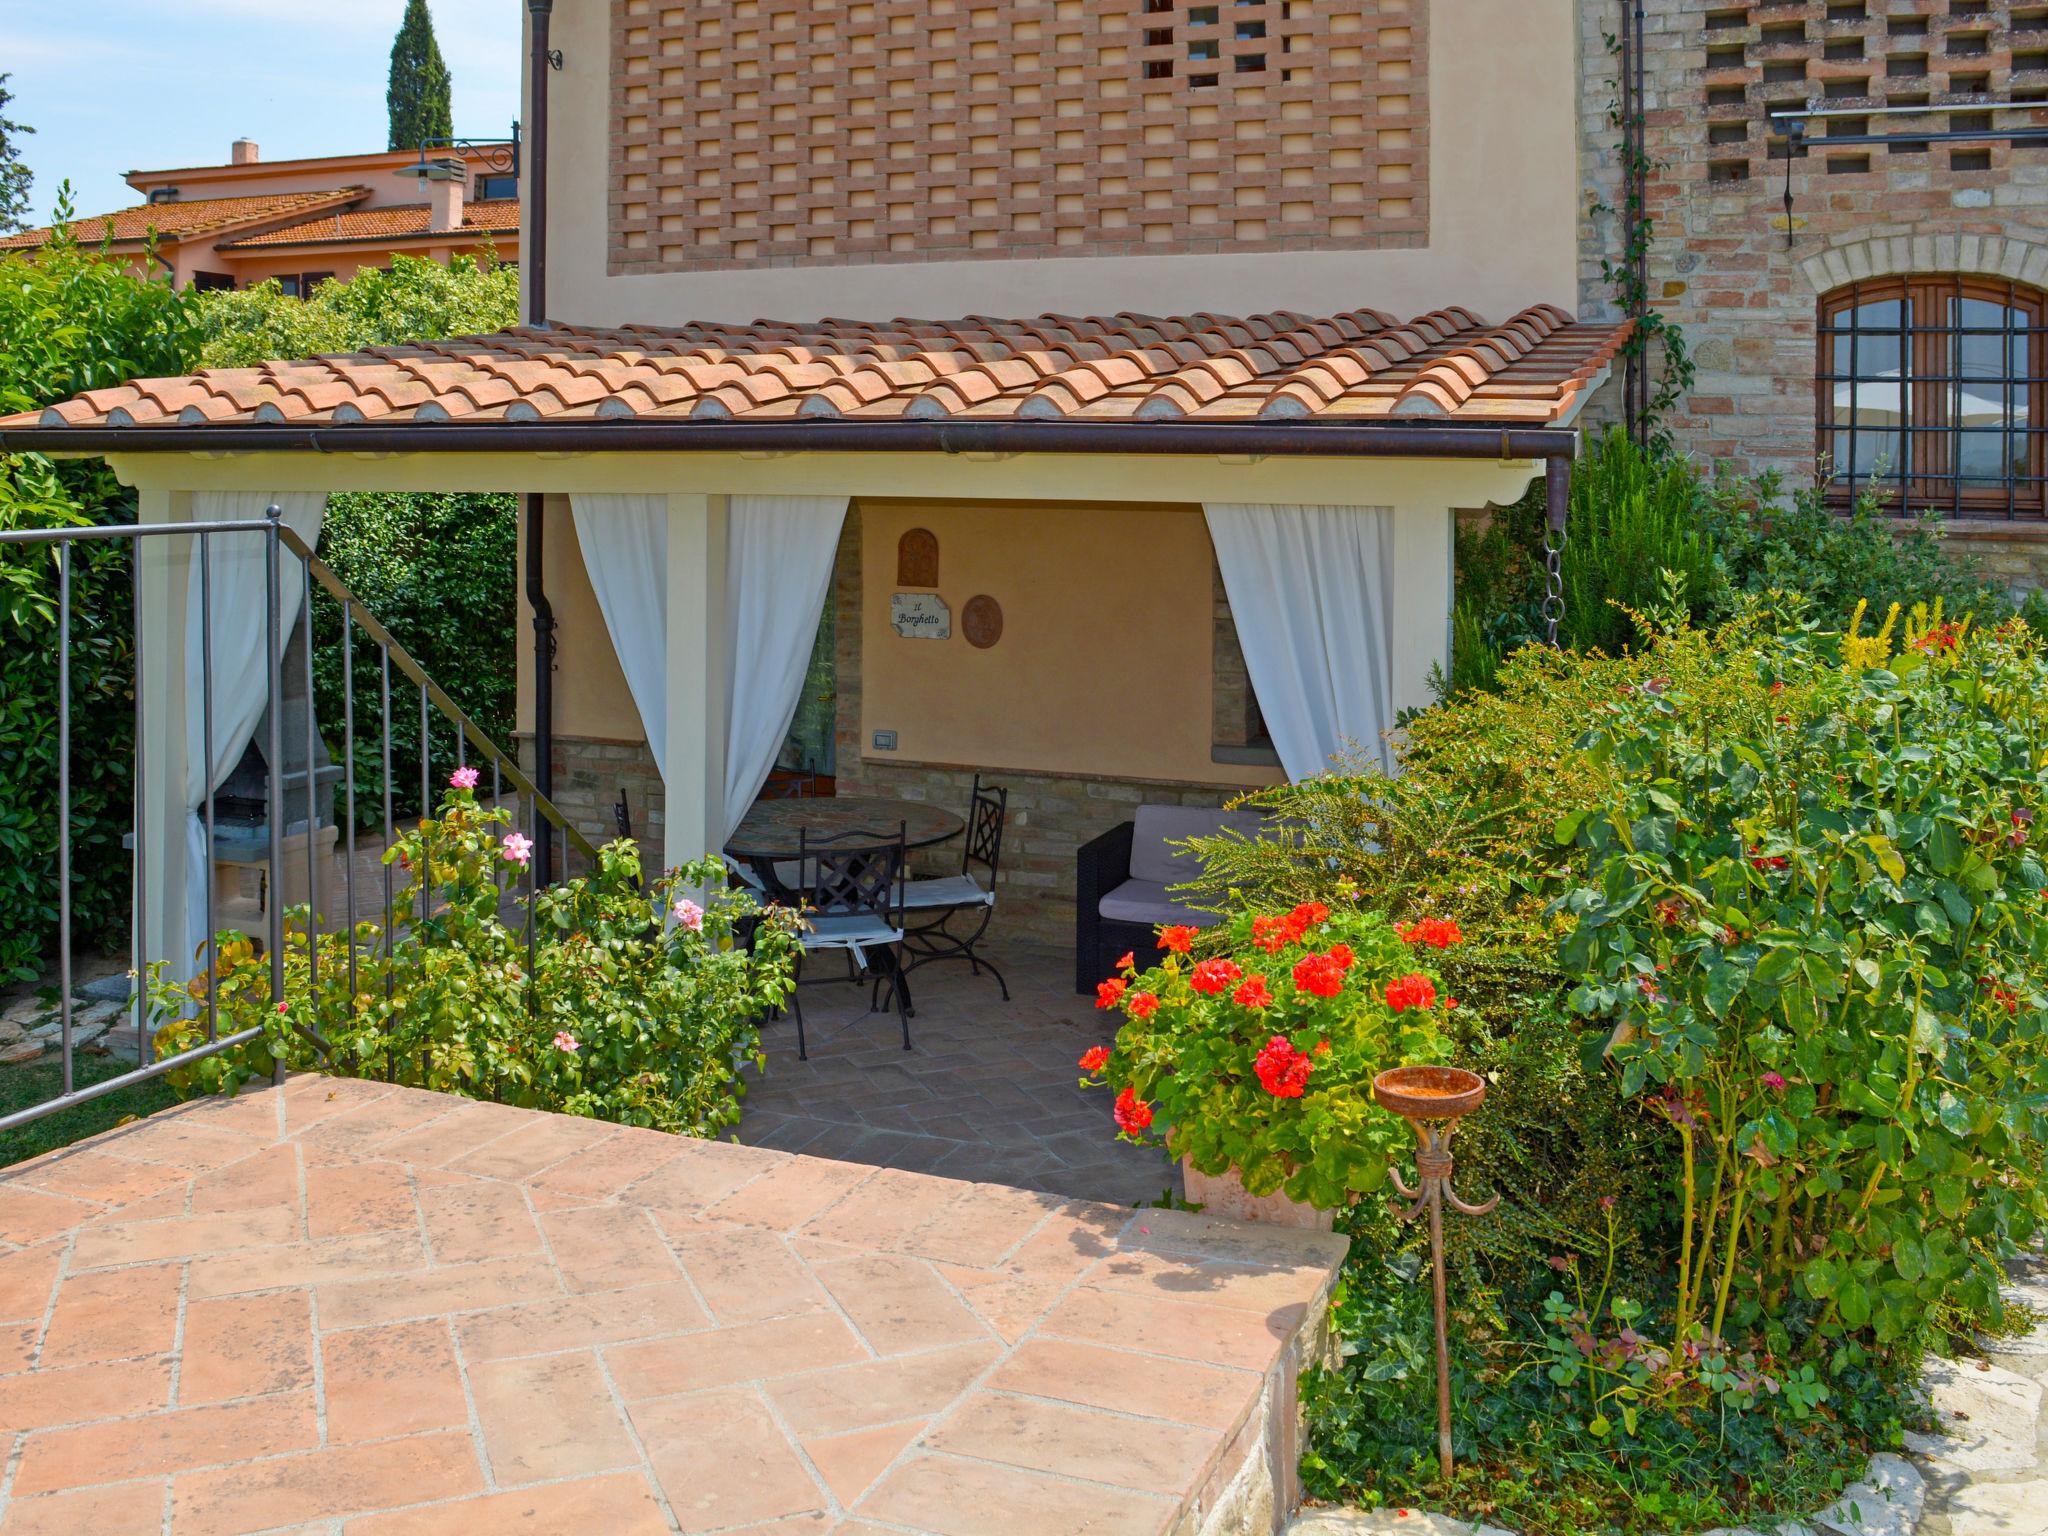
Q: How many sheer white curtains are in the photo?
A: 4